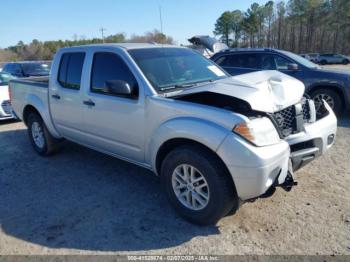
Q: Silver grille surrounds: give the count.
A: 1